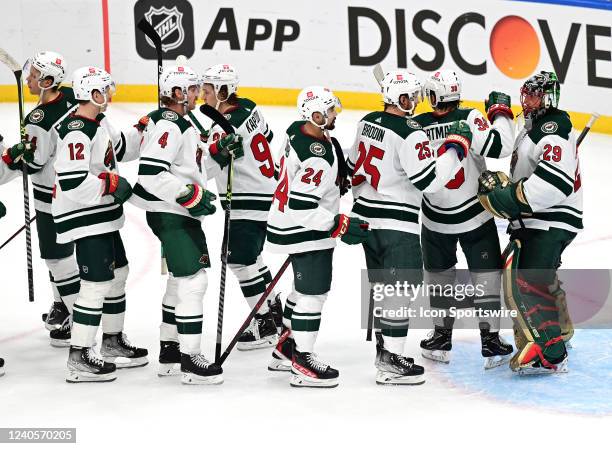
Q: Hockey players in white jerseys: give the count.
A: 8